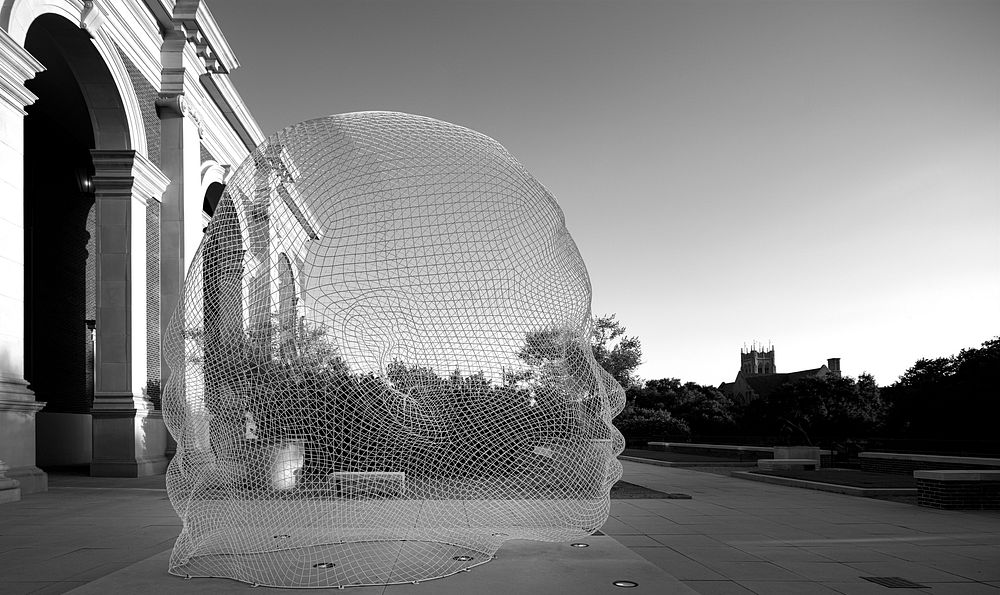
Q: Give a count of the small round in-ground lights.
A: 6